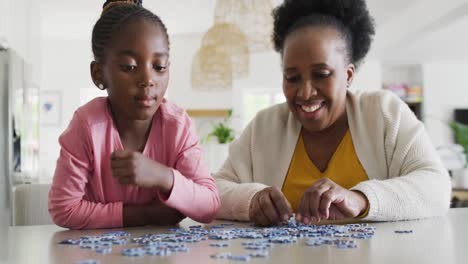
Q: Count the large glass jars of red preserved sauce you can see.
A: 0